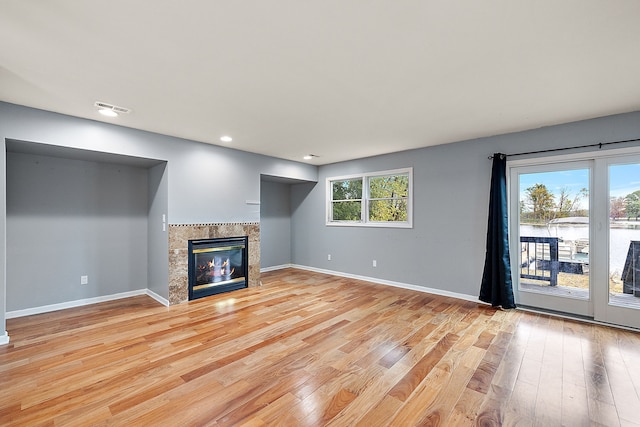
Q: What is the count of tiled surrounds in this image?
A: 1